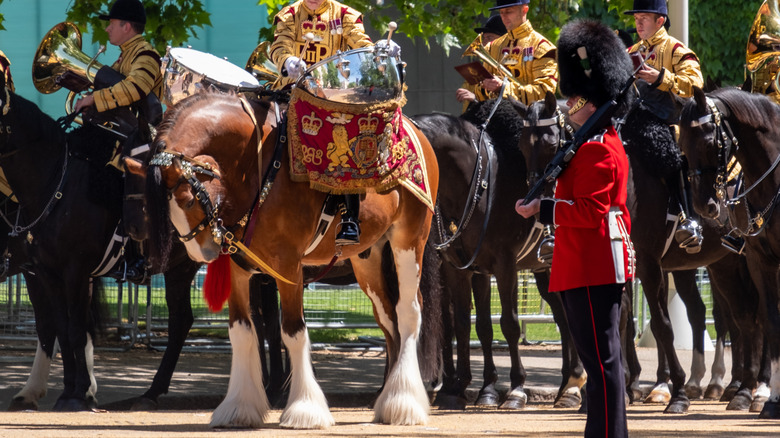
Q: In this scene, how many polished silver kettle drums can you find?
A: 2